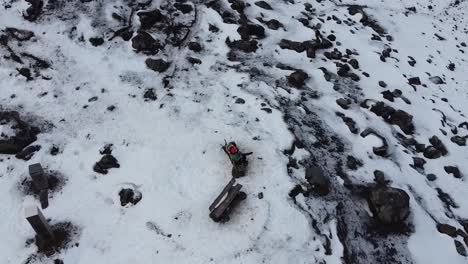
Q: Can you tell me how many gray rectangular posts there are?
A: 2